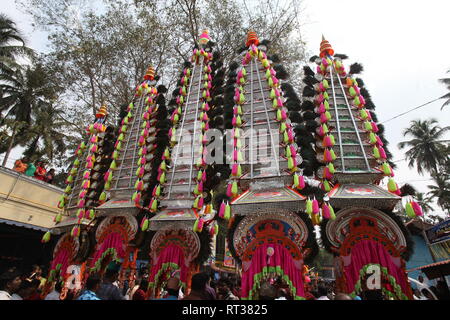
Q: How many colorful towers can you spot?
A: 5